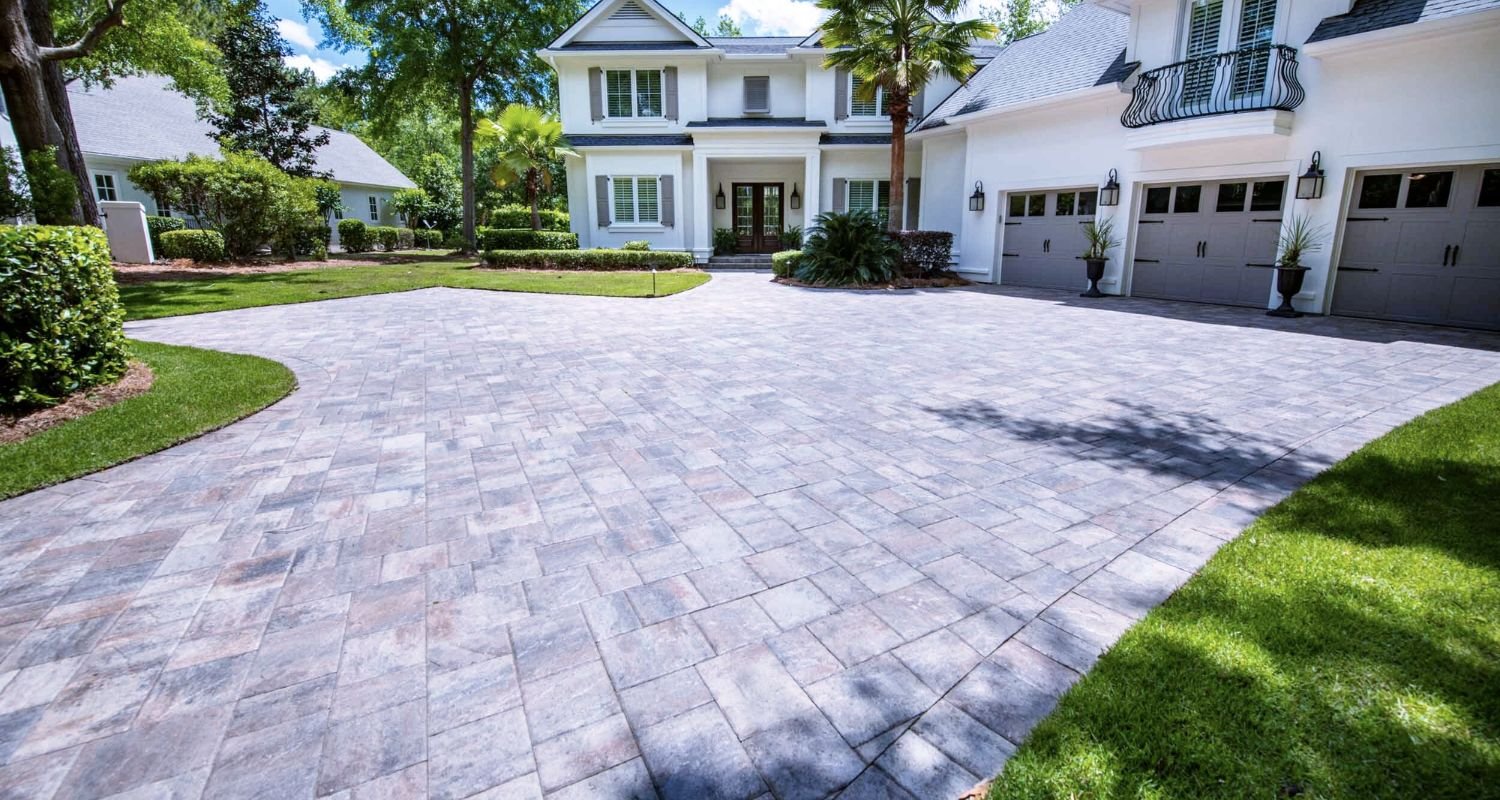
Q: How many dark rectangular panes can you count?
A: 11